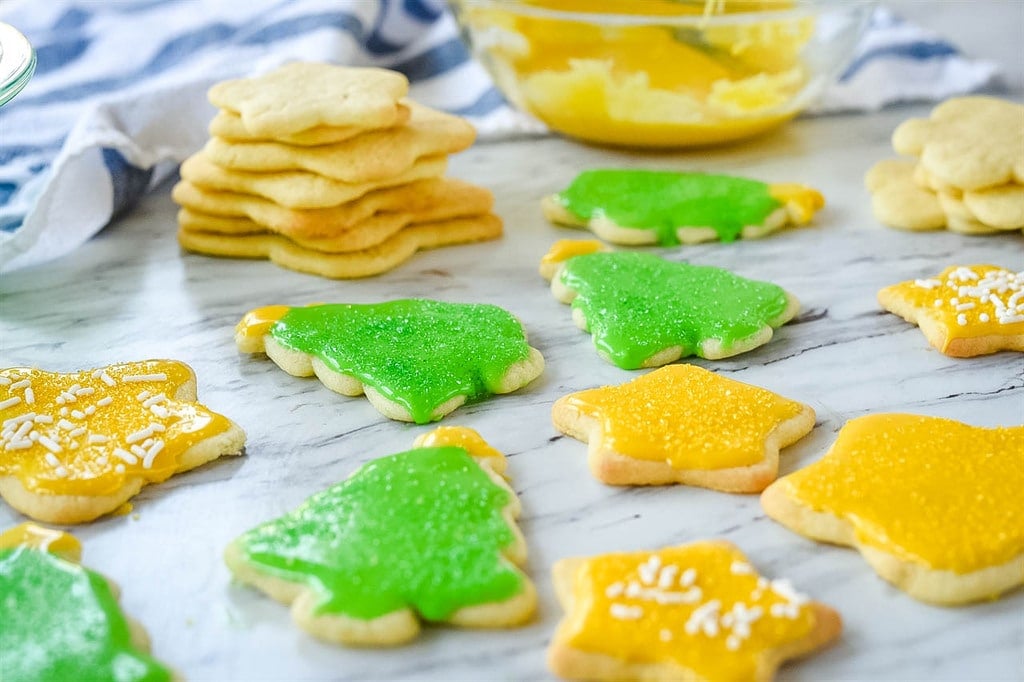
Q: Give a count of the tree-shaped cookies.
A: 5